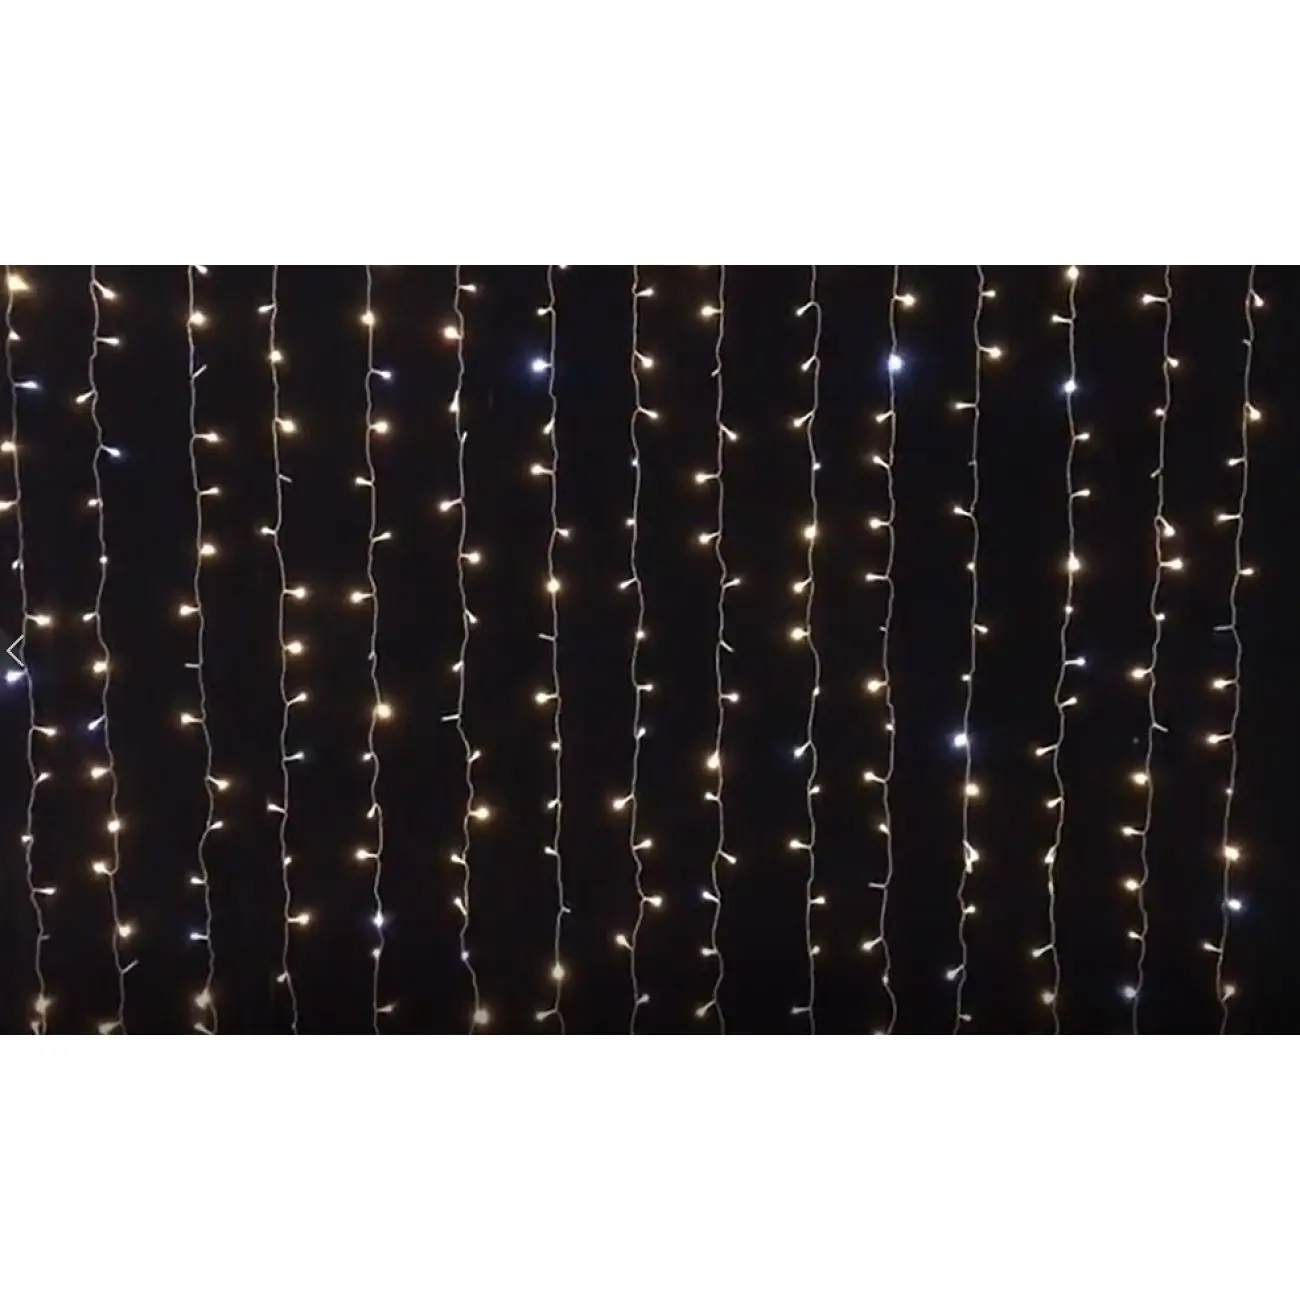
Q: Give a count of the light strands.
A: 15